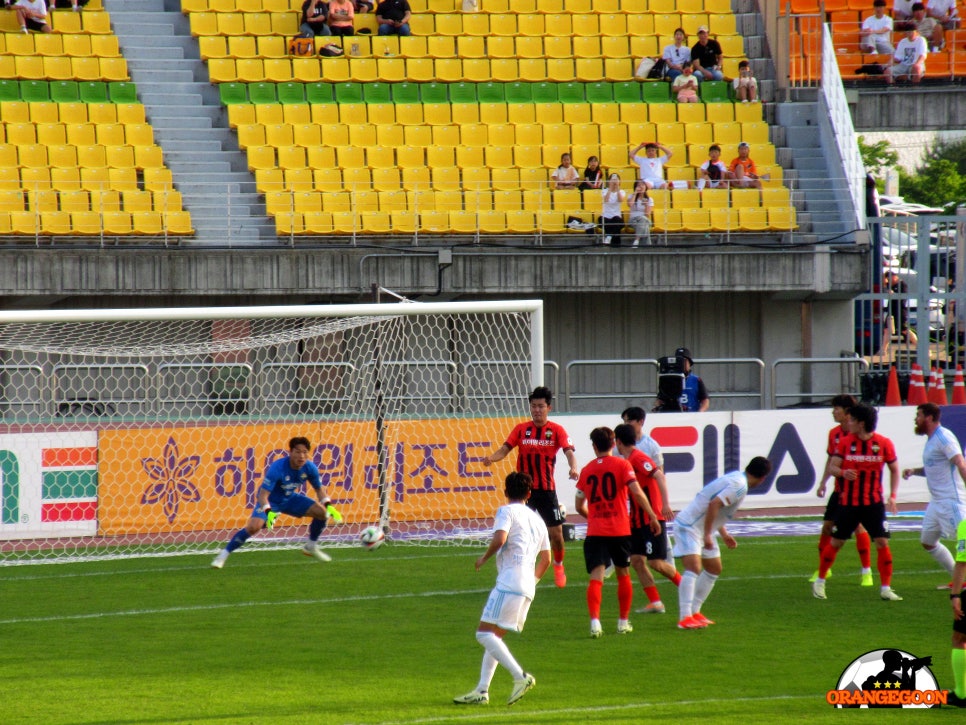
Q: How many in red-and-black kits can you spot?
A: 5